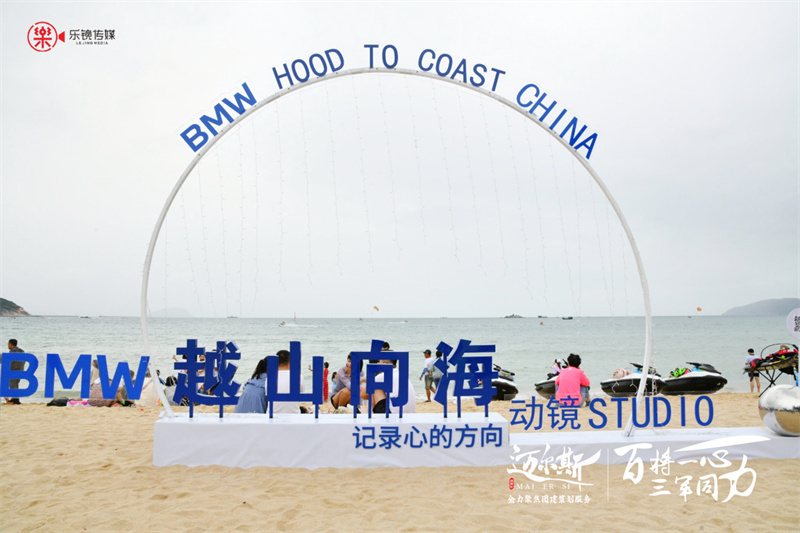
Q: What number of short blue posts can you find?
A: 11